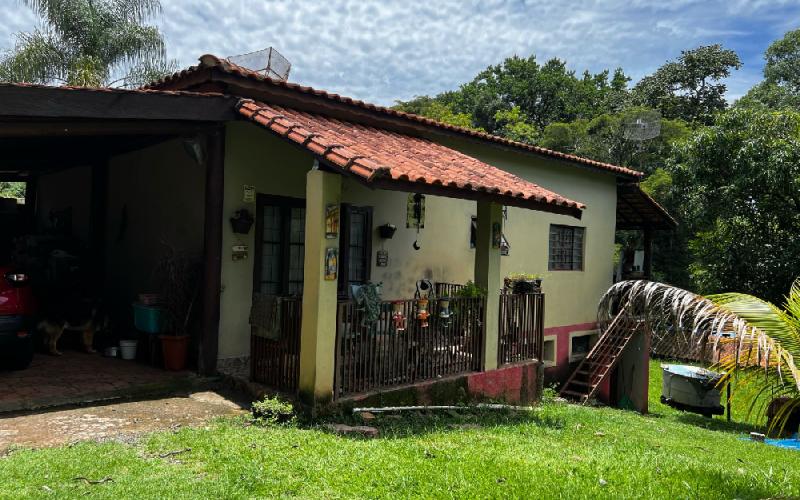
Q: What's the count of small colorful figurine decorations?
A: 3